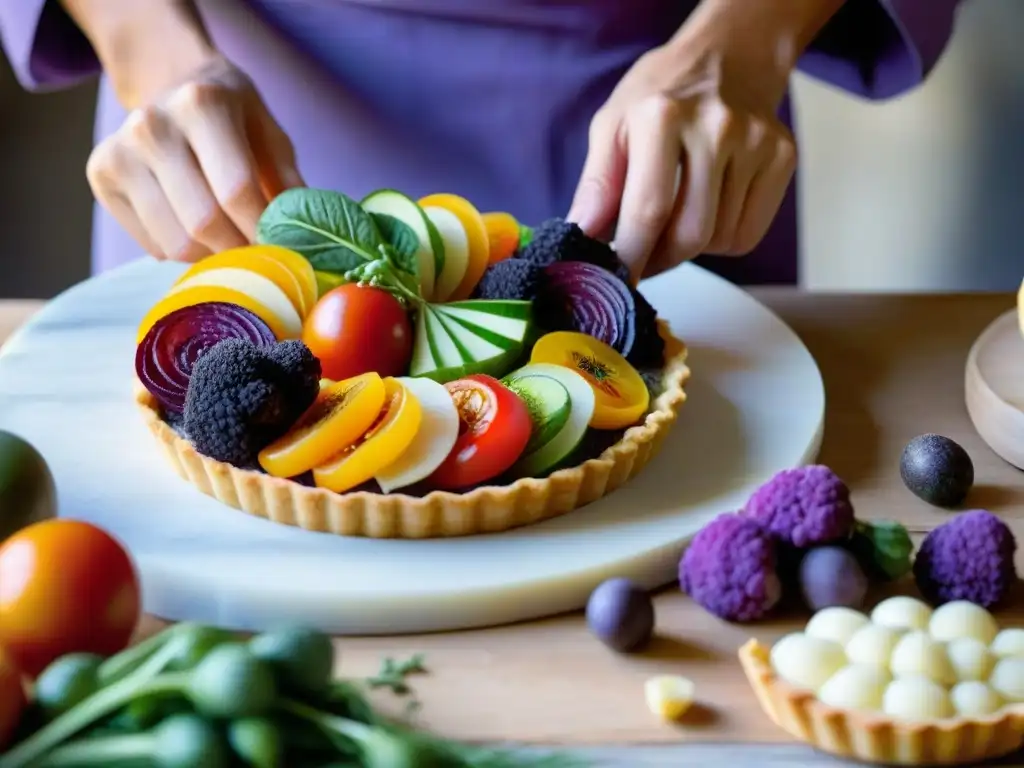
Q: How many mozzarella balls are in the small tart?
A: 12